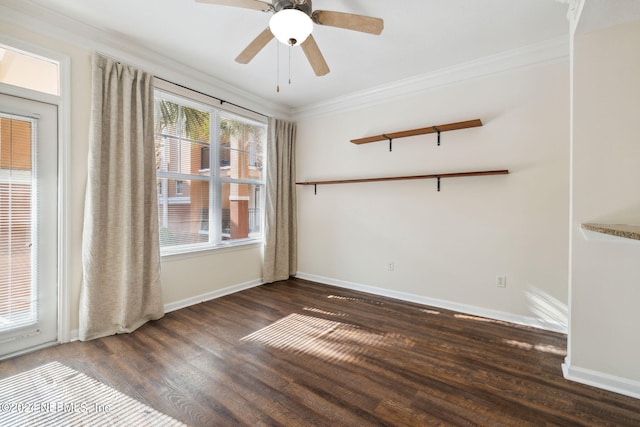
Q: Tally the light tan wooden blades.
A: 4